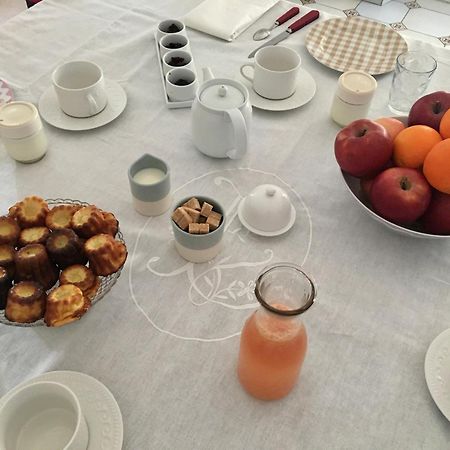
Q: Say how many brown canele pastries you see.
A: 13